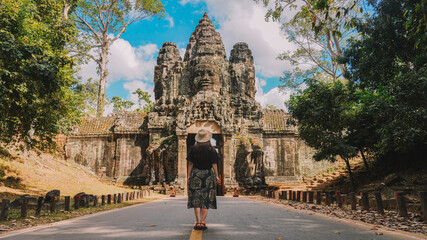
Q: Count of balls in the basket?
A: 0